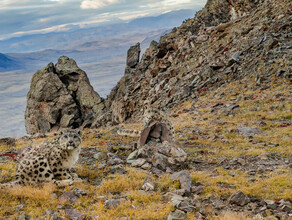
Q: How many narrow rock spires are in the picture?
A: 1